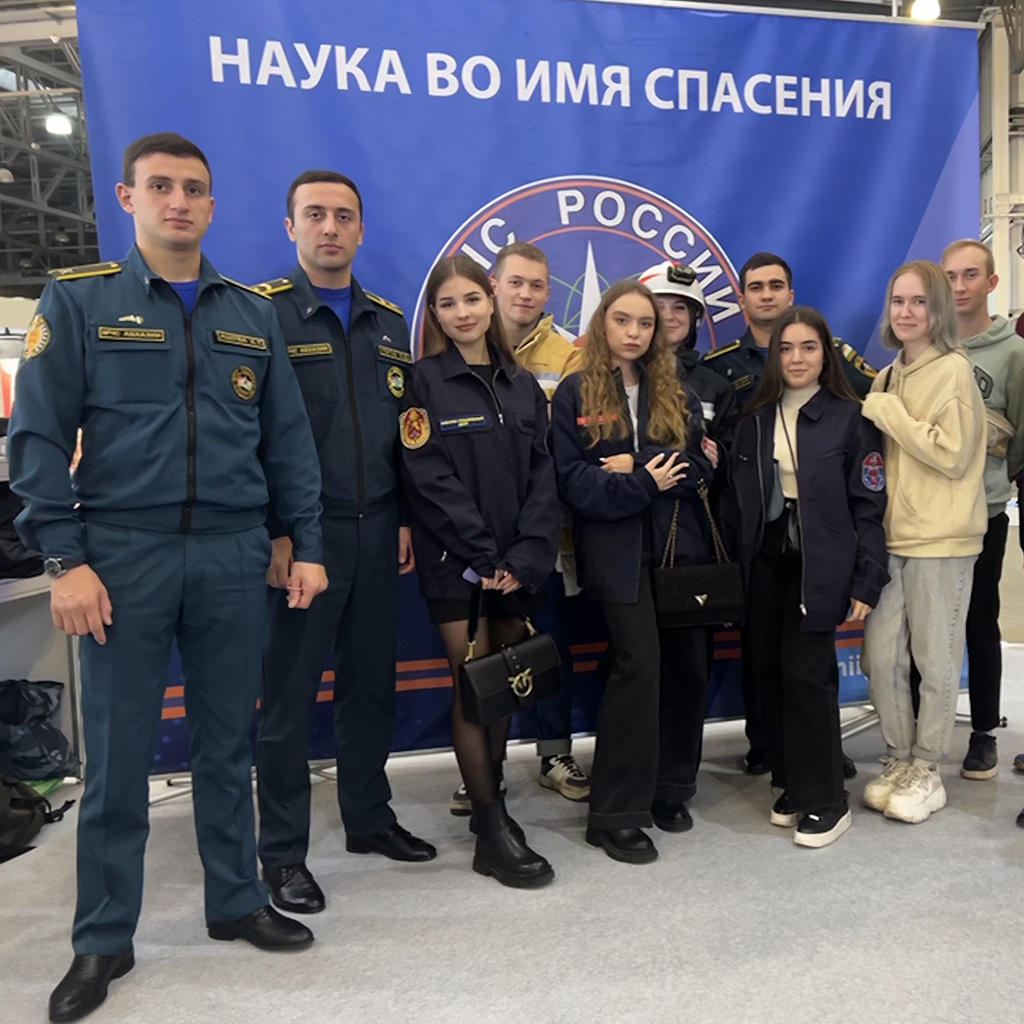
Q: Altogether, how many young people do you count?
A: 10